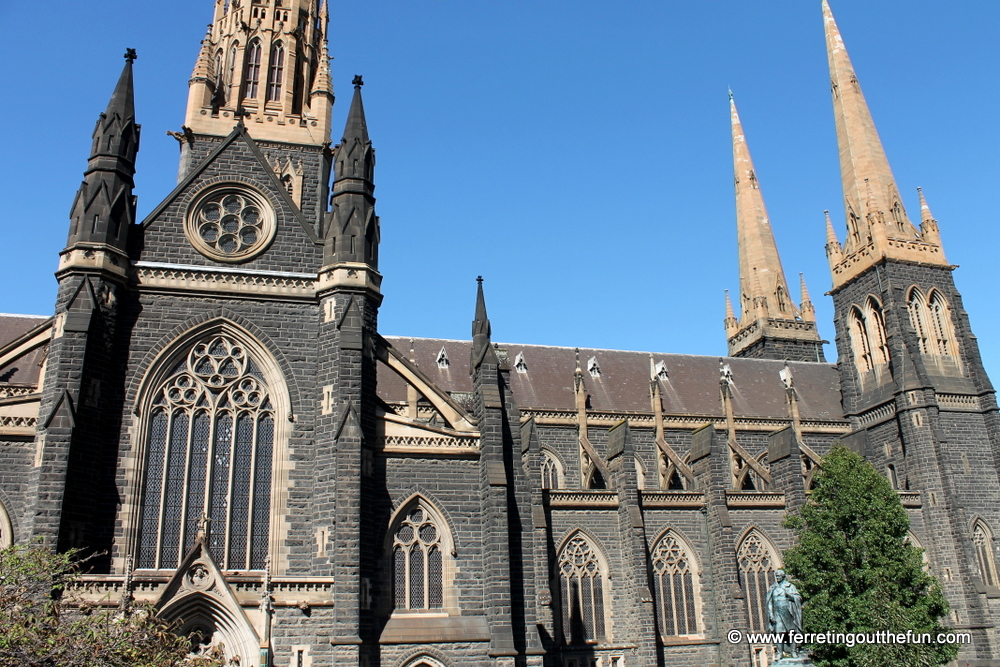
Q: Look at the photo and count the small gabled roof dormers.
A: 6